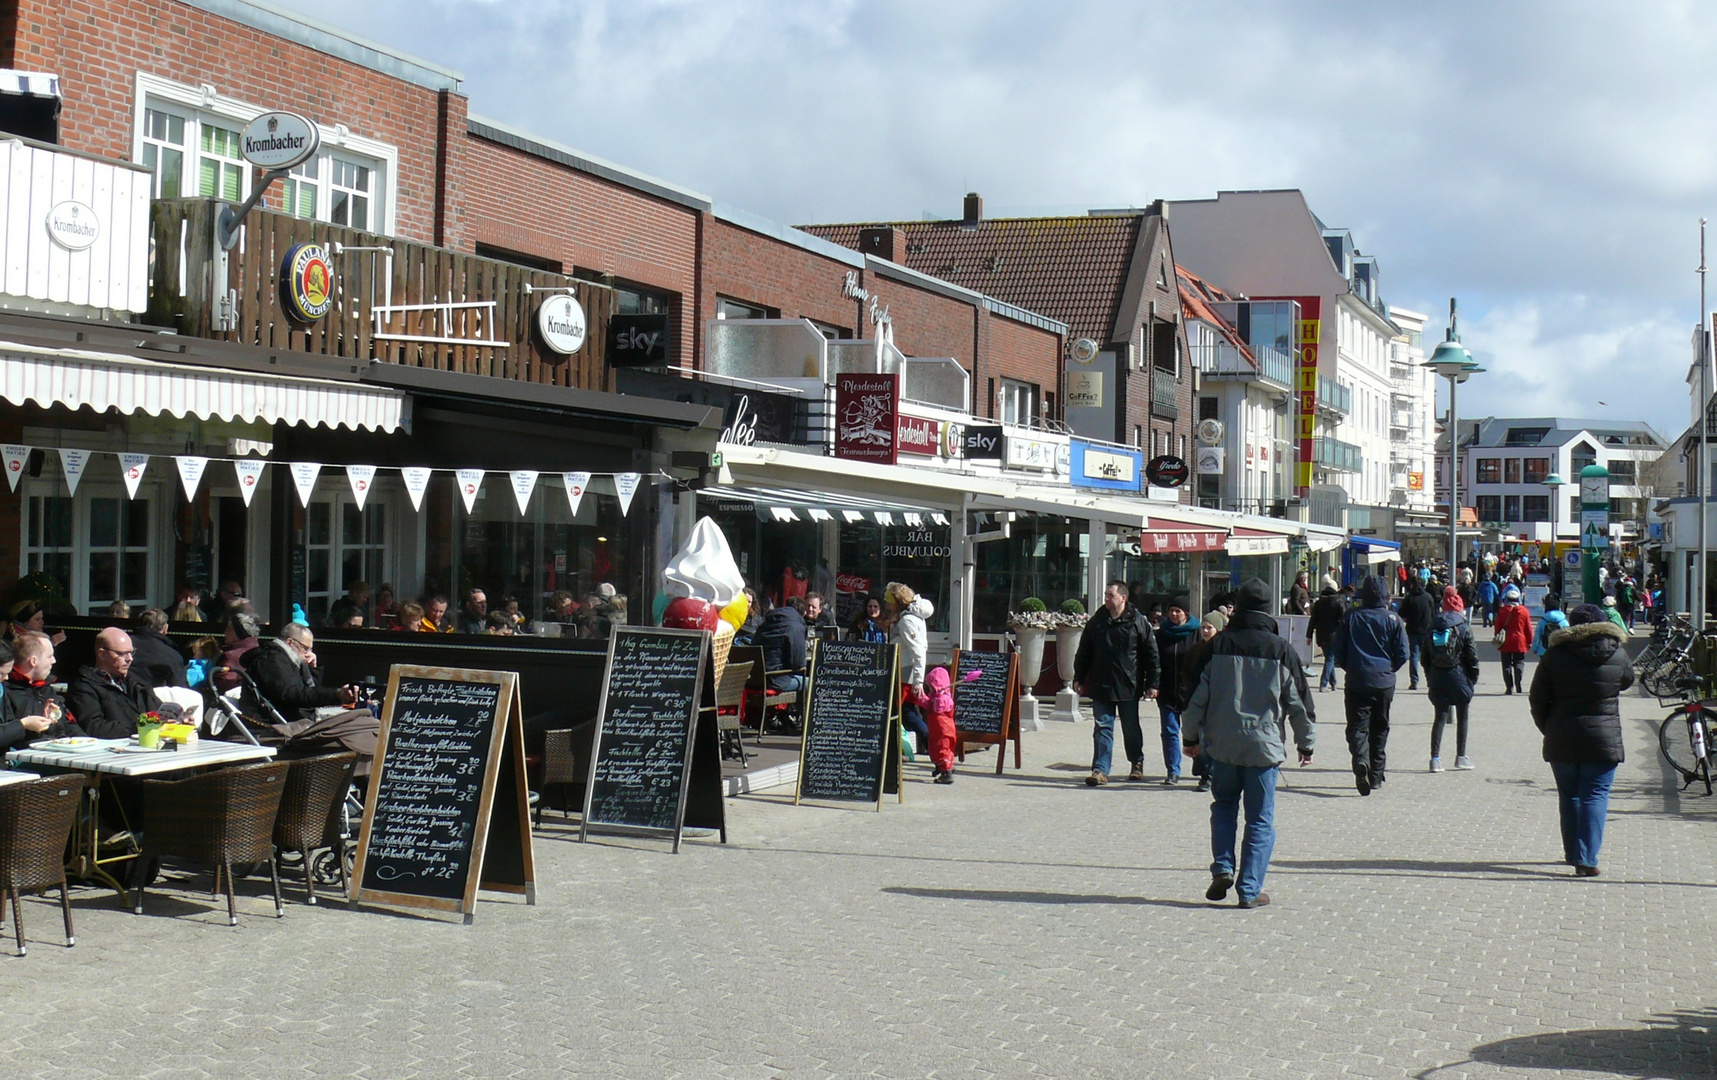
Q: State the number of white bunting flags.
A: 12